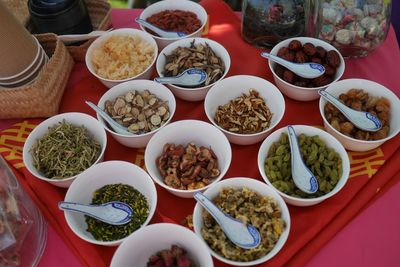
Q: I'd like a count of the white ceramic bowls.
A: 13